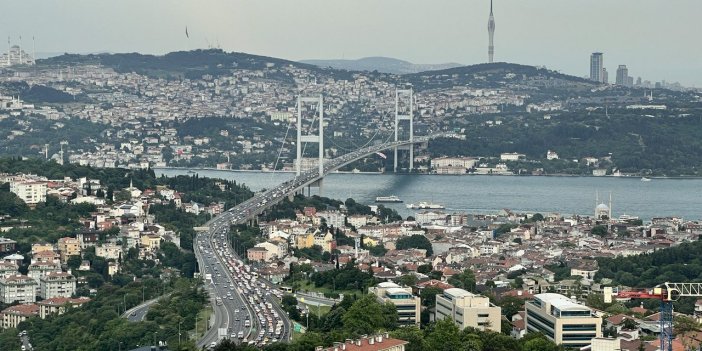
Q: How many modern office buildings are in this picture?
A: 3